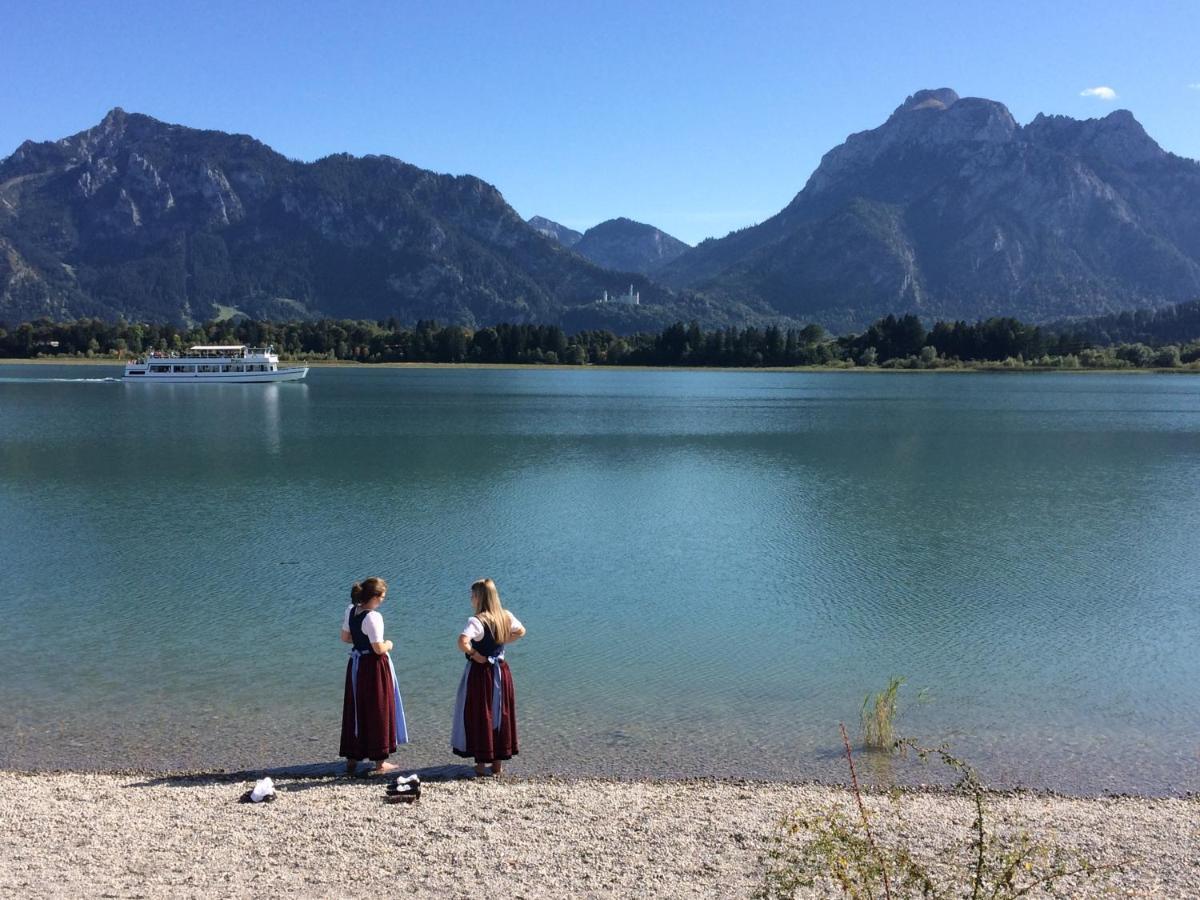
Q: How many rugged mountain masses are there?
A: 2